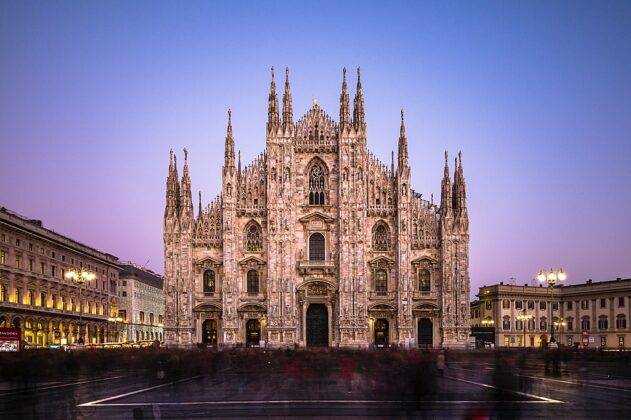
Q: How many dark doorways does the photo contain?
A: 5